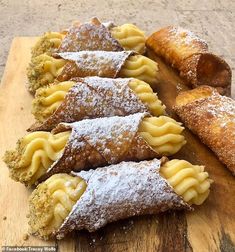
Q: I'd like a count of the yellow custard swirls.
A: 10